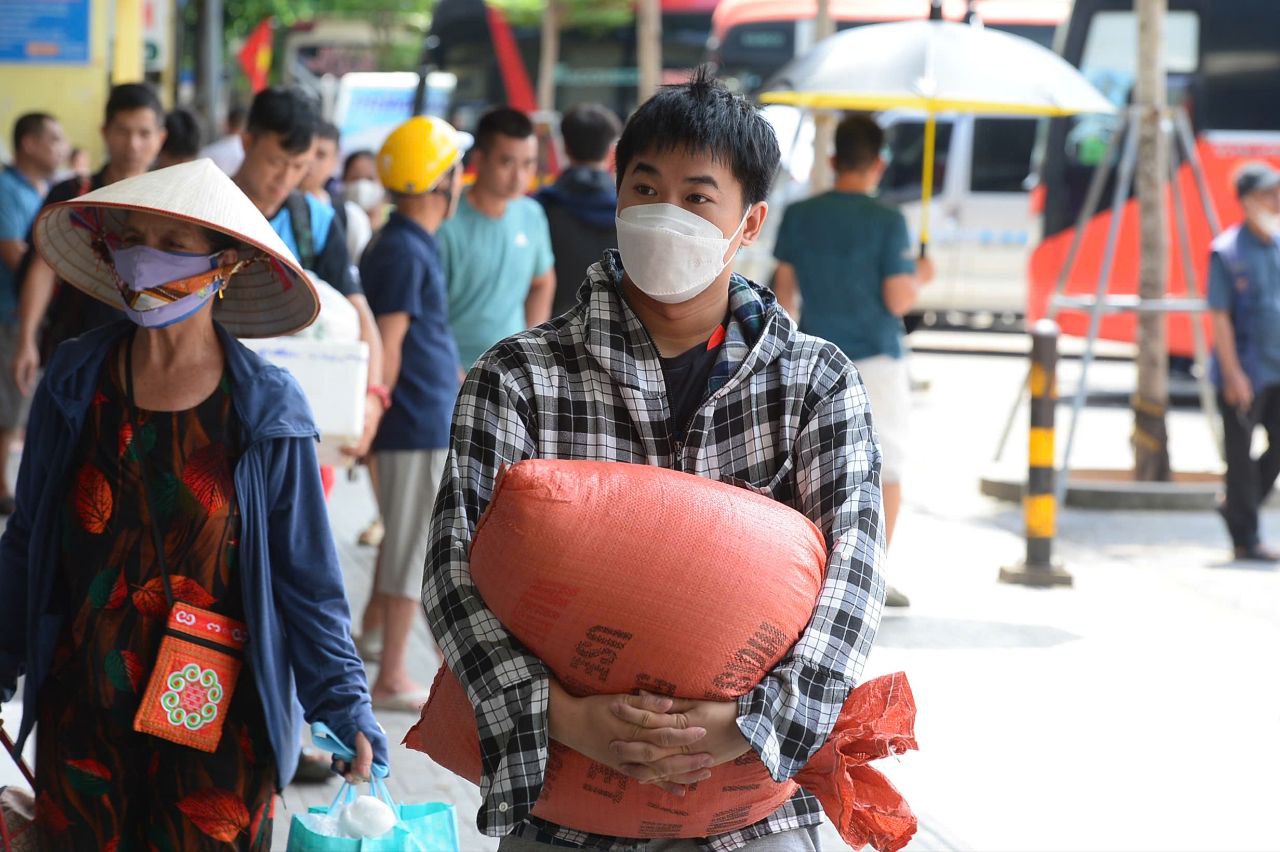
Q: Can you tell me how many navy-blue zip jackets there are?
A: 1